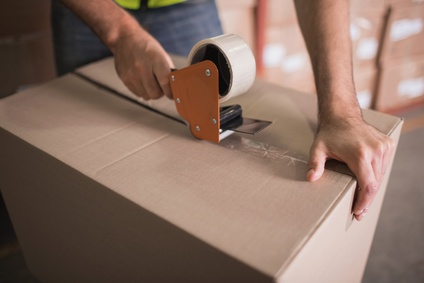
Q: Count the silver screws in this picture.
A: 5